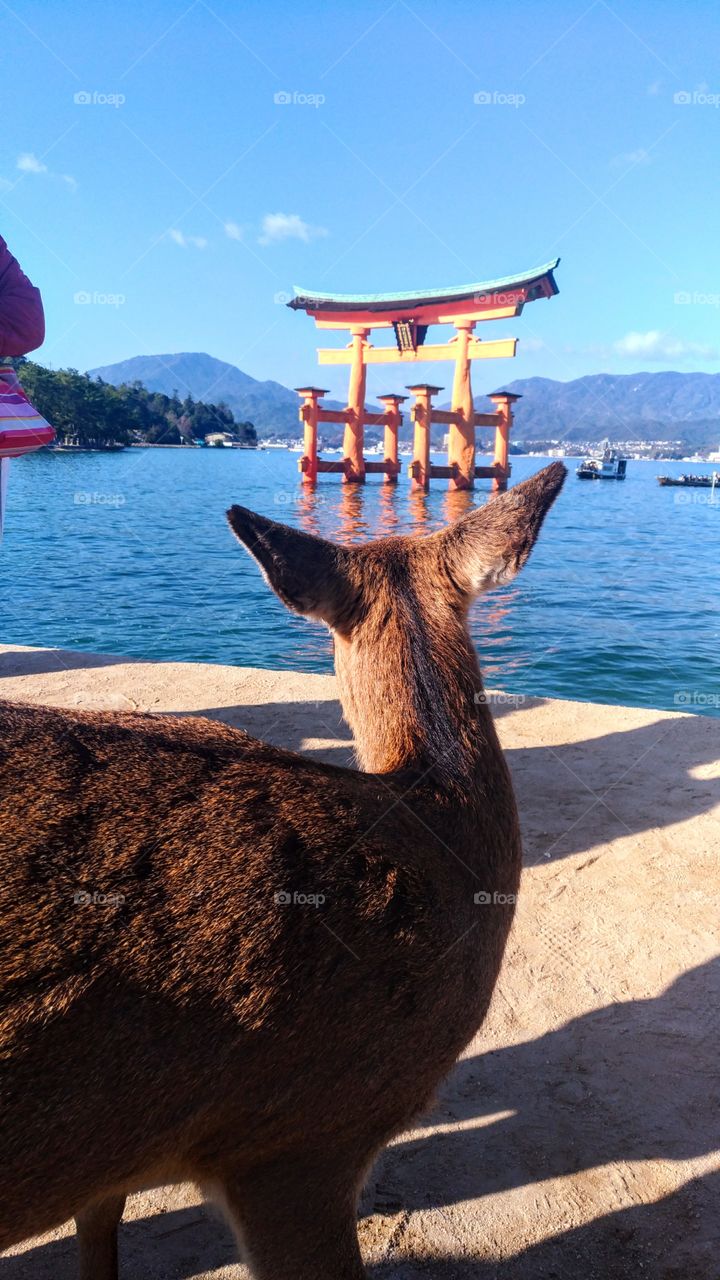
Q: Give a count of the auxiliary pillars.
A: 4